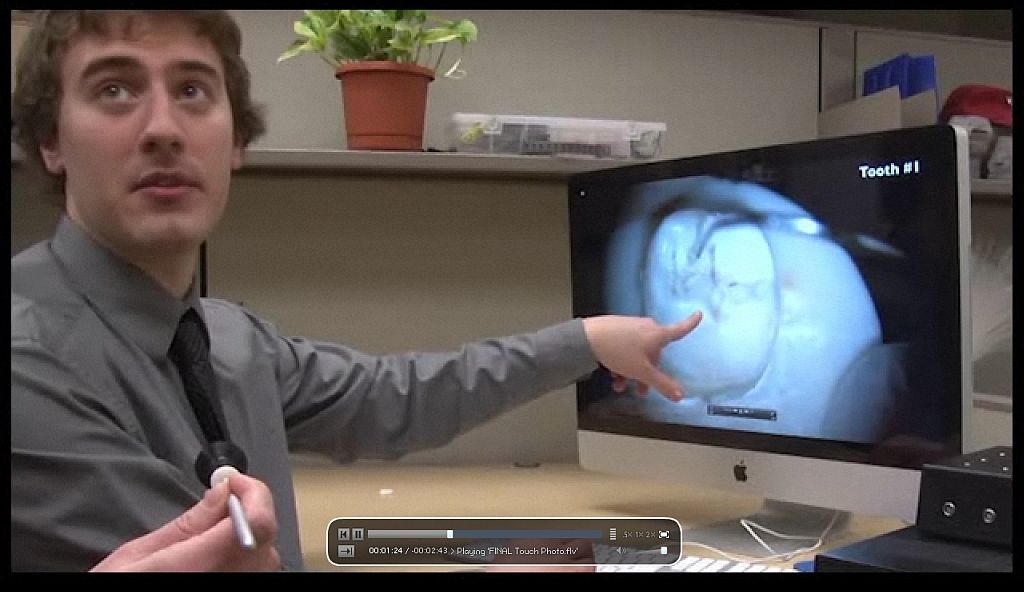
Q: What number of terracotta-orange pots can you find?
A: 1